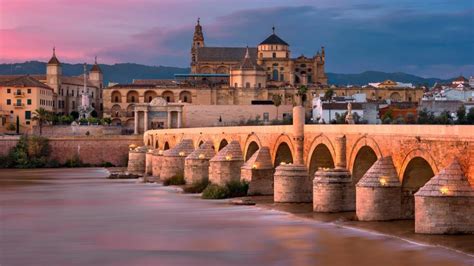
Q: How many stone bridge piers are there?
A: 11